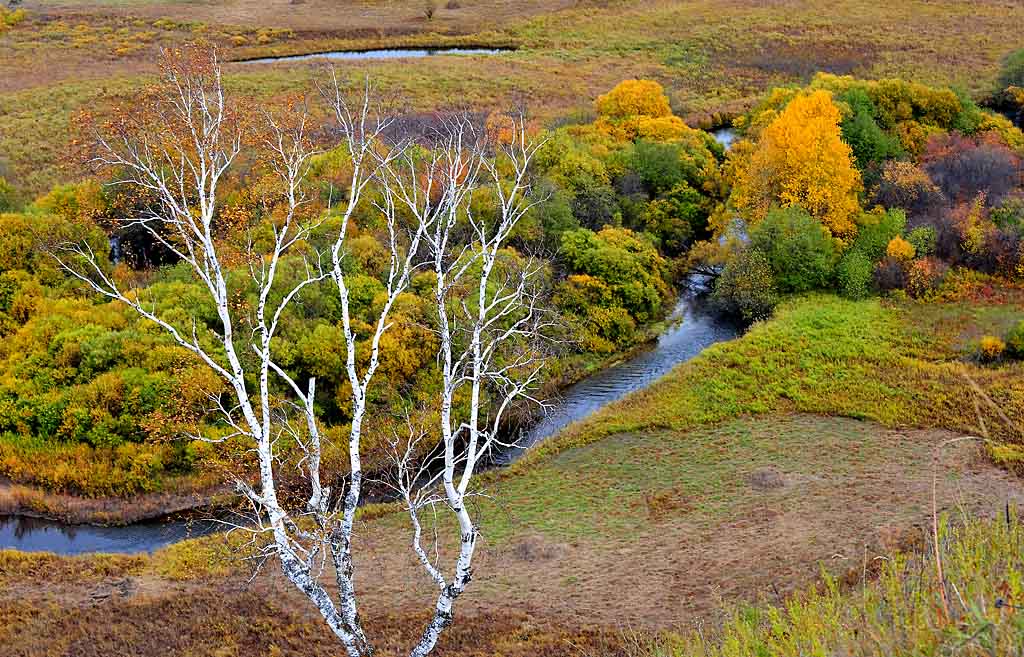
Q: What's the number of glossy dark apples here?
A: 0